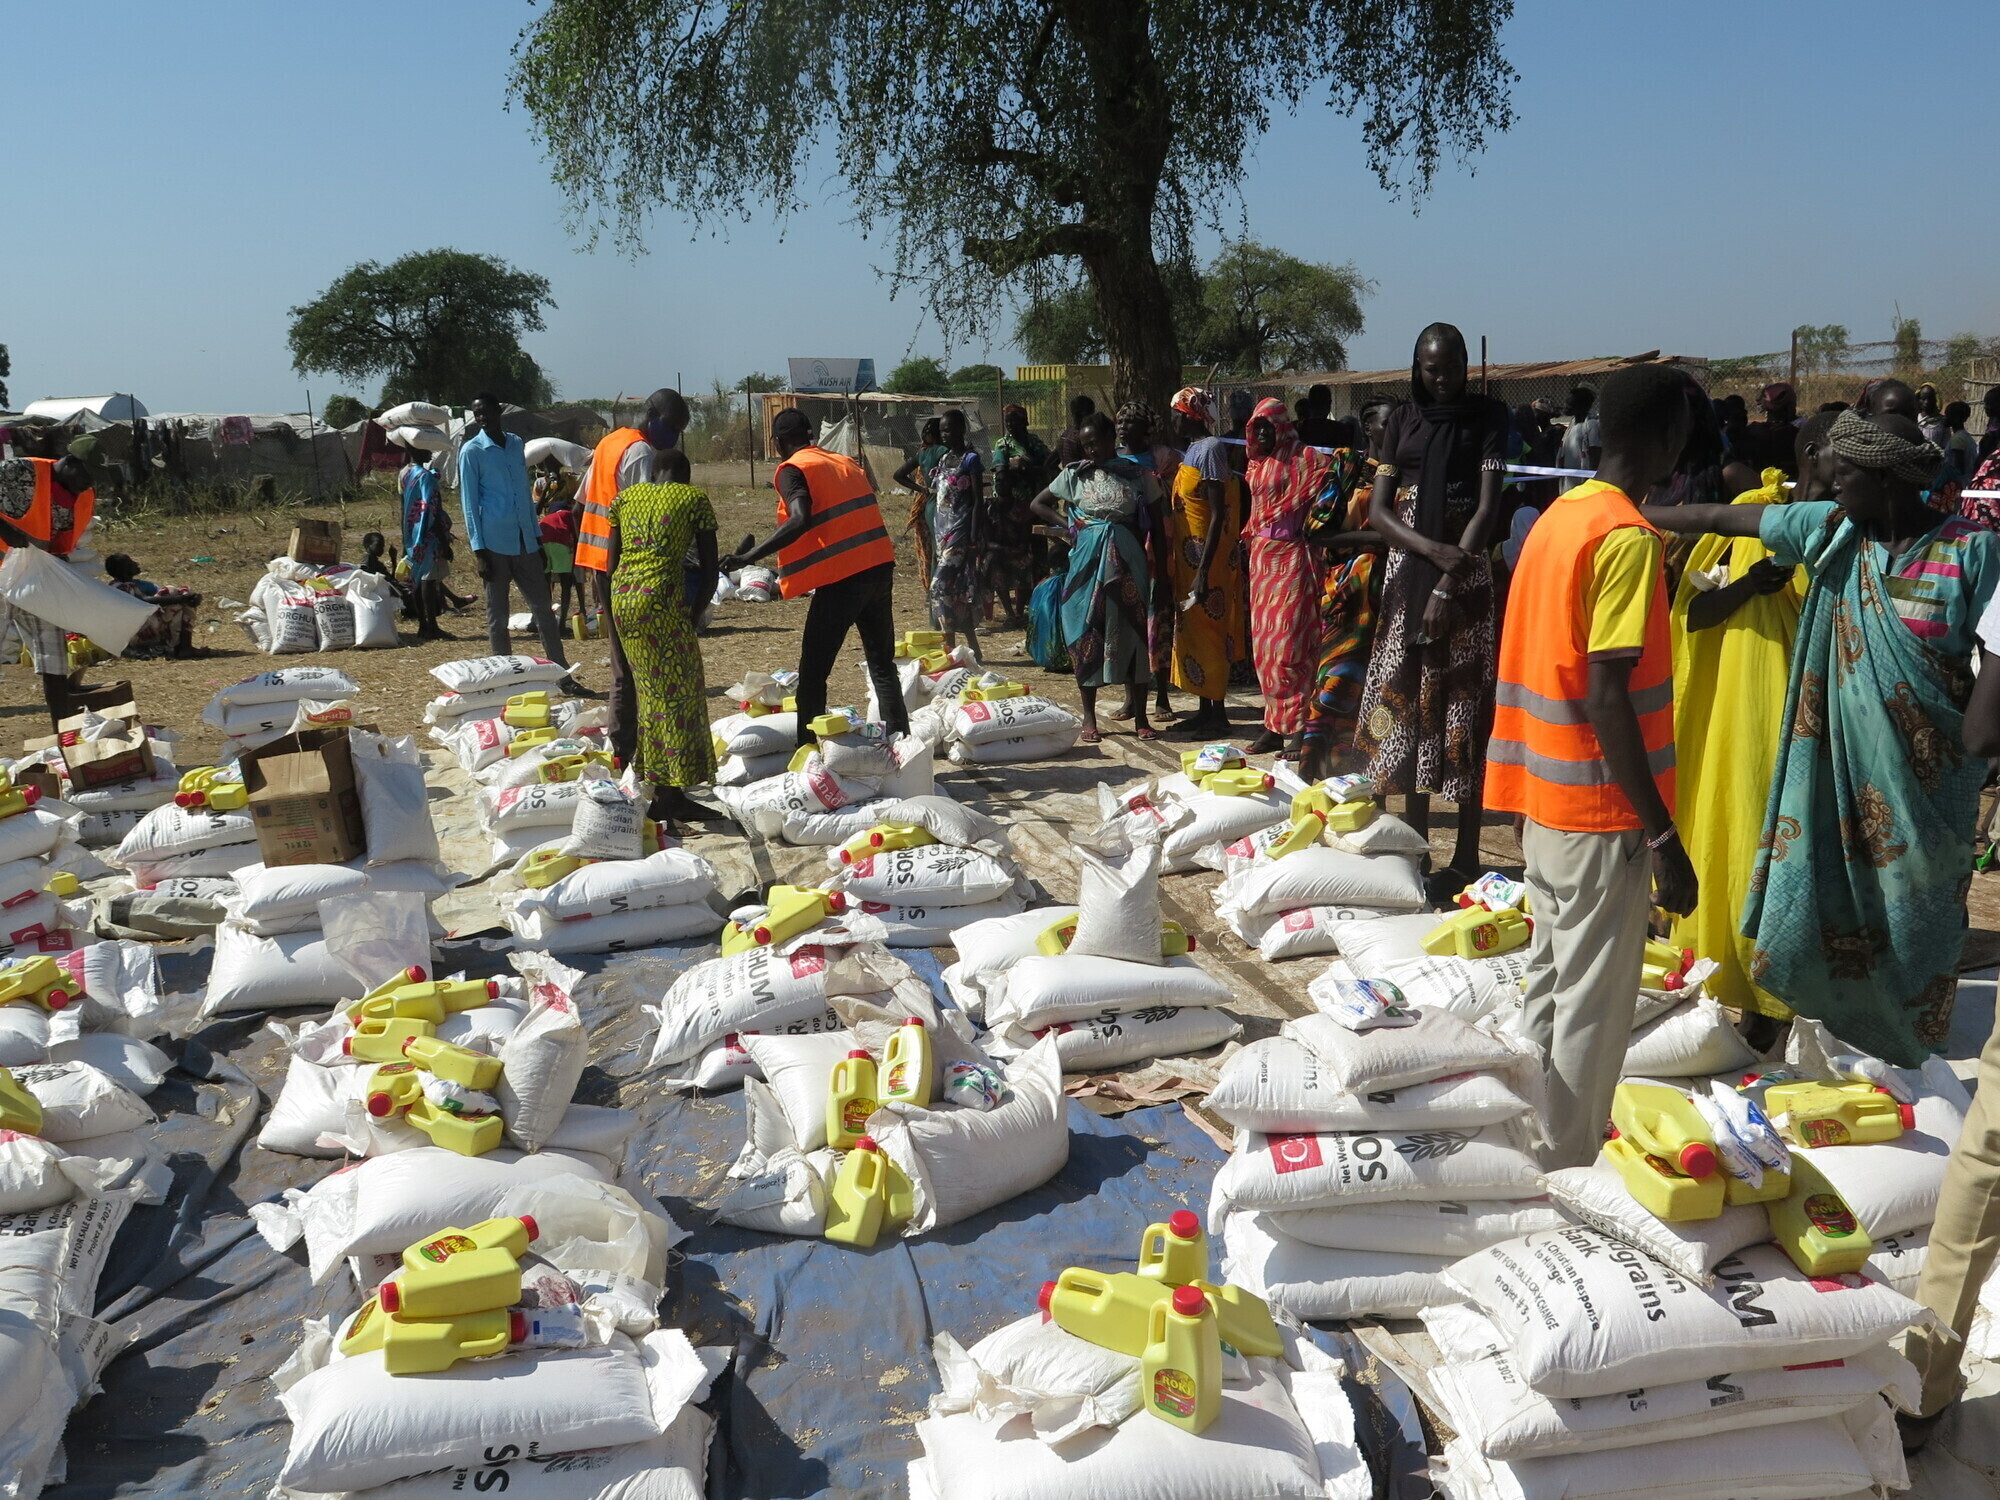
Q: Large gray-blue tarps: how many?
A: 1